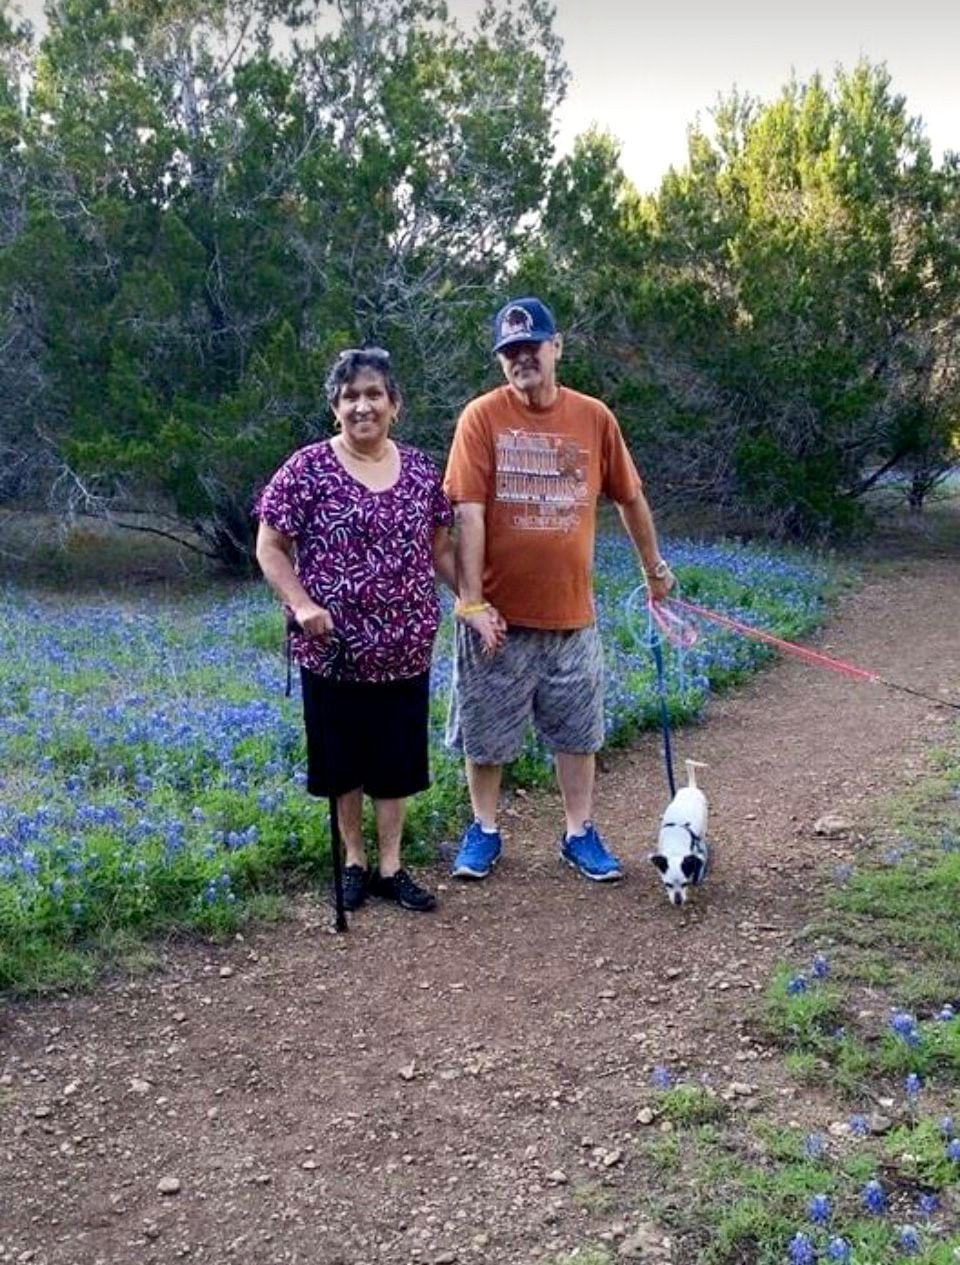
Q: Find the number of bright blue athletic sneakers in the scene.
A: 2